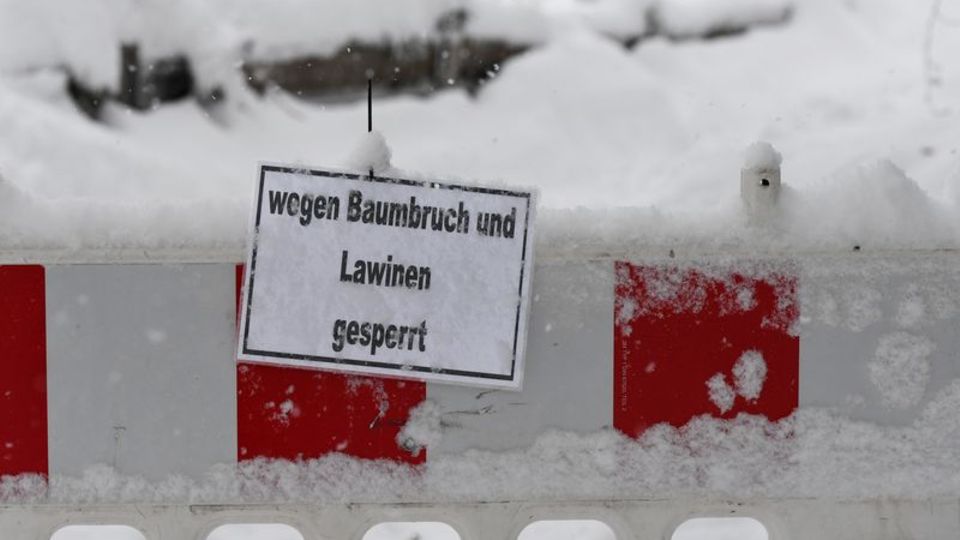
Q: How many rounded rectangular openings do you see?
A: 5